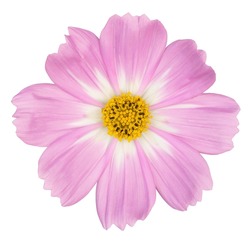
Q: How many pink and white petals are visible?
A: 8